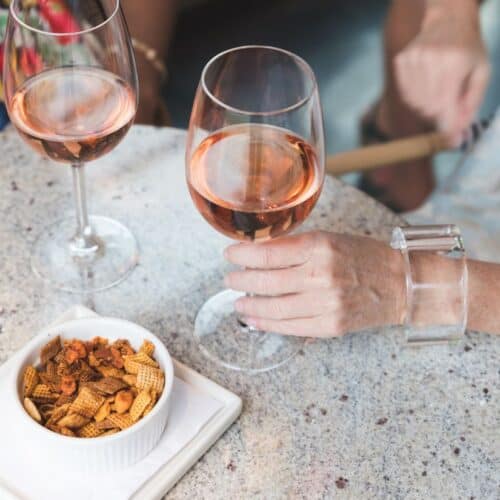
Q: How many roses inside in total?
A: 0